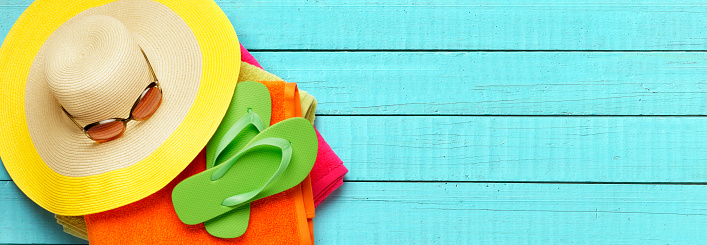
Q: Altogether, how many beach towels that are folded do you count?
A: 3